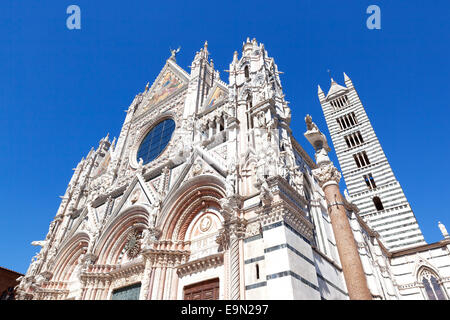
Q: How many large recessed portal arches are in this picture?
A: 3